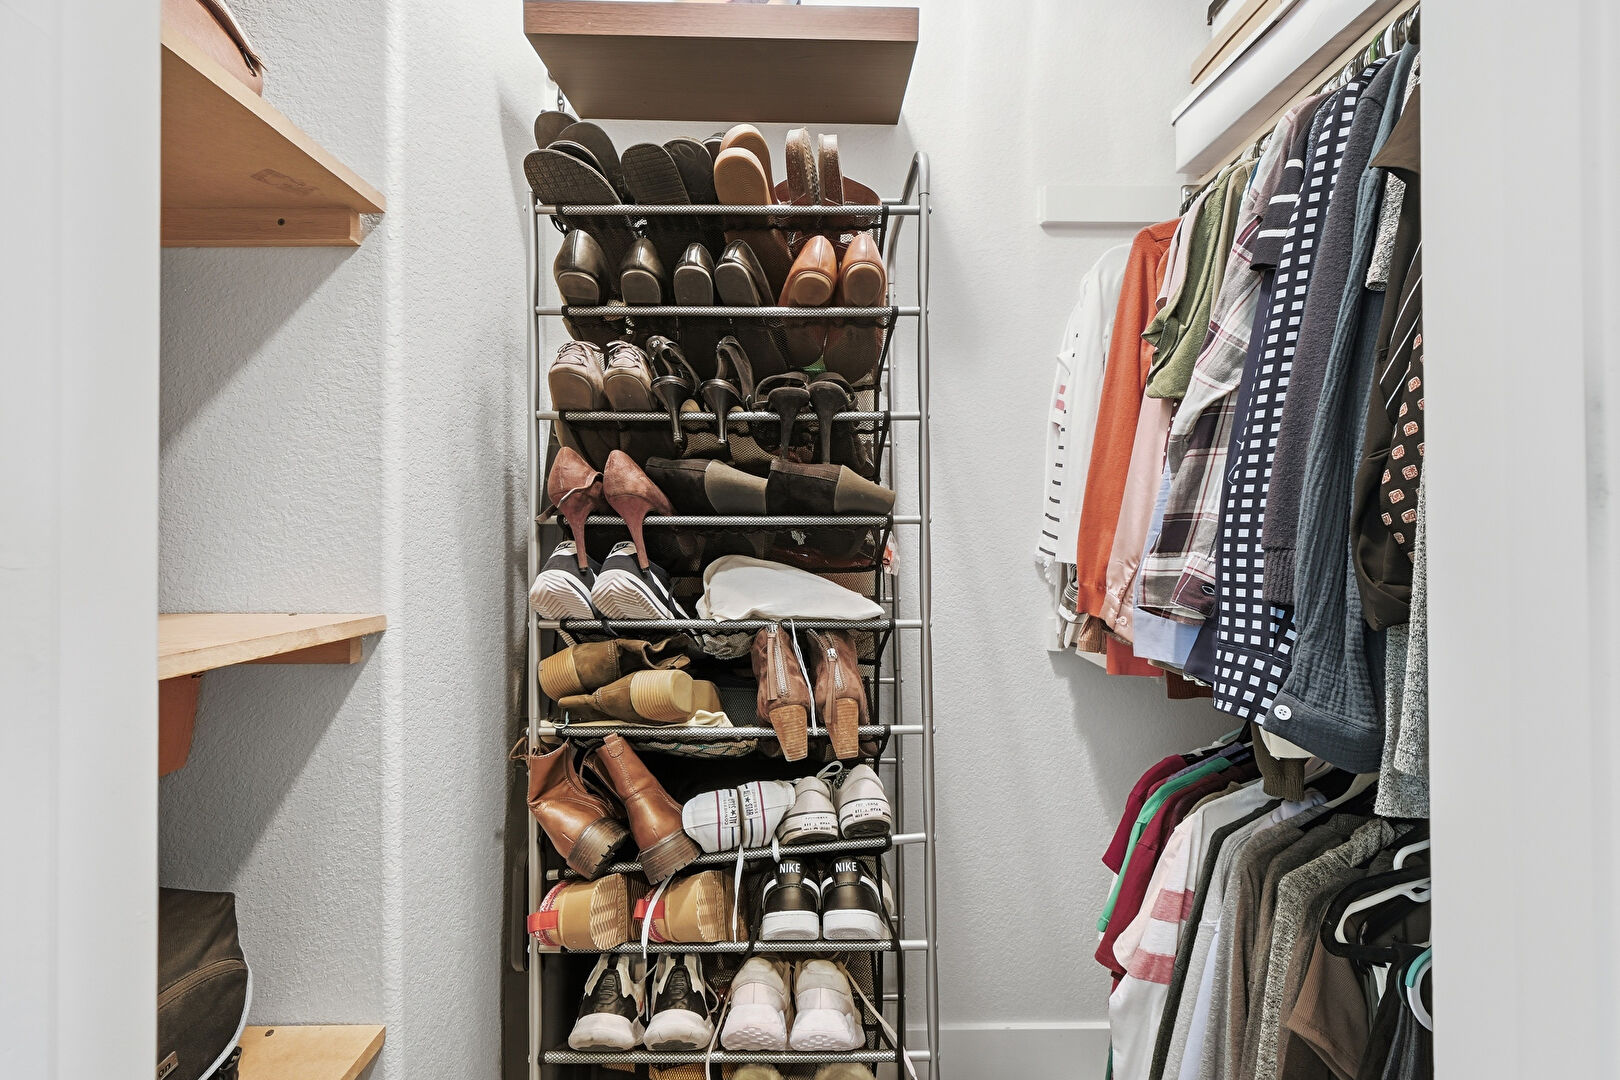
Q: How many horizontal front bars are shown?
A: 9